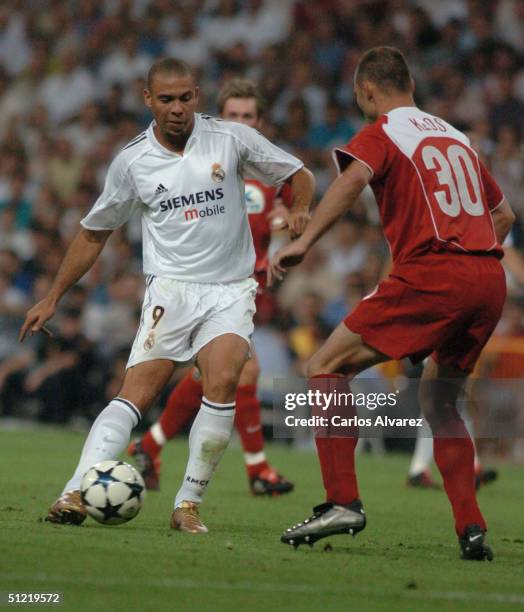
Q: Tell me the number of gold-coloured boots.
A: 2